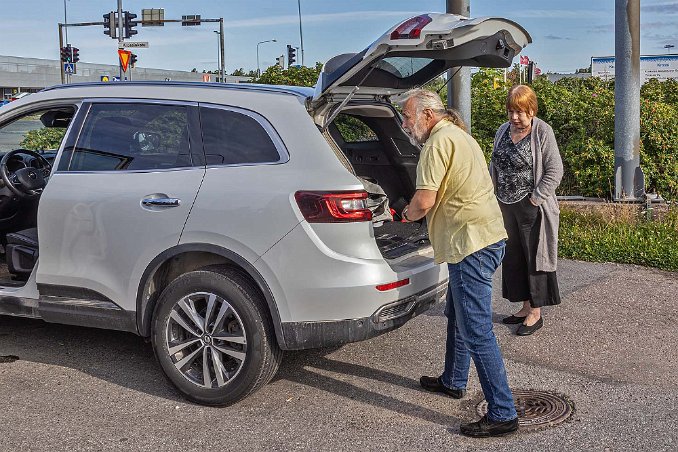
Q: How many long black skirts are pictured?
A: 1